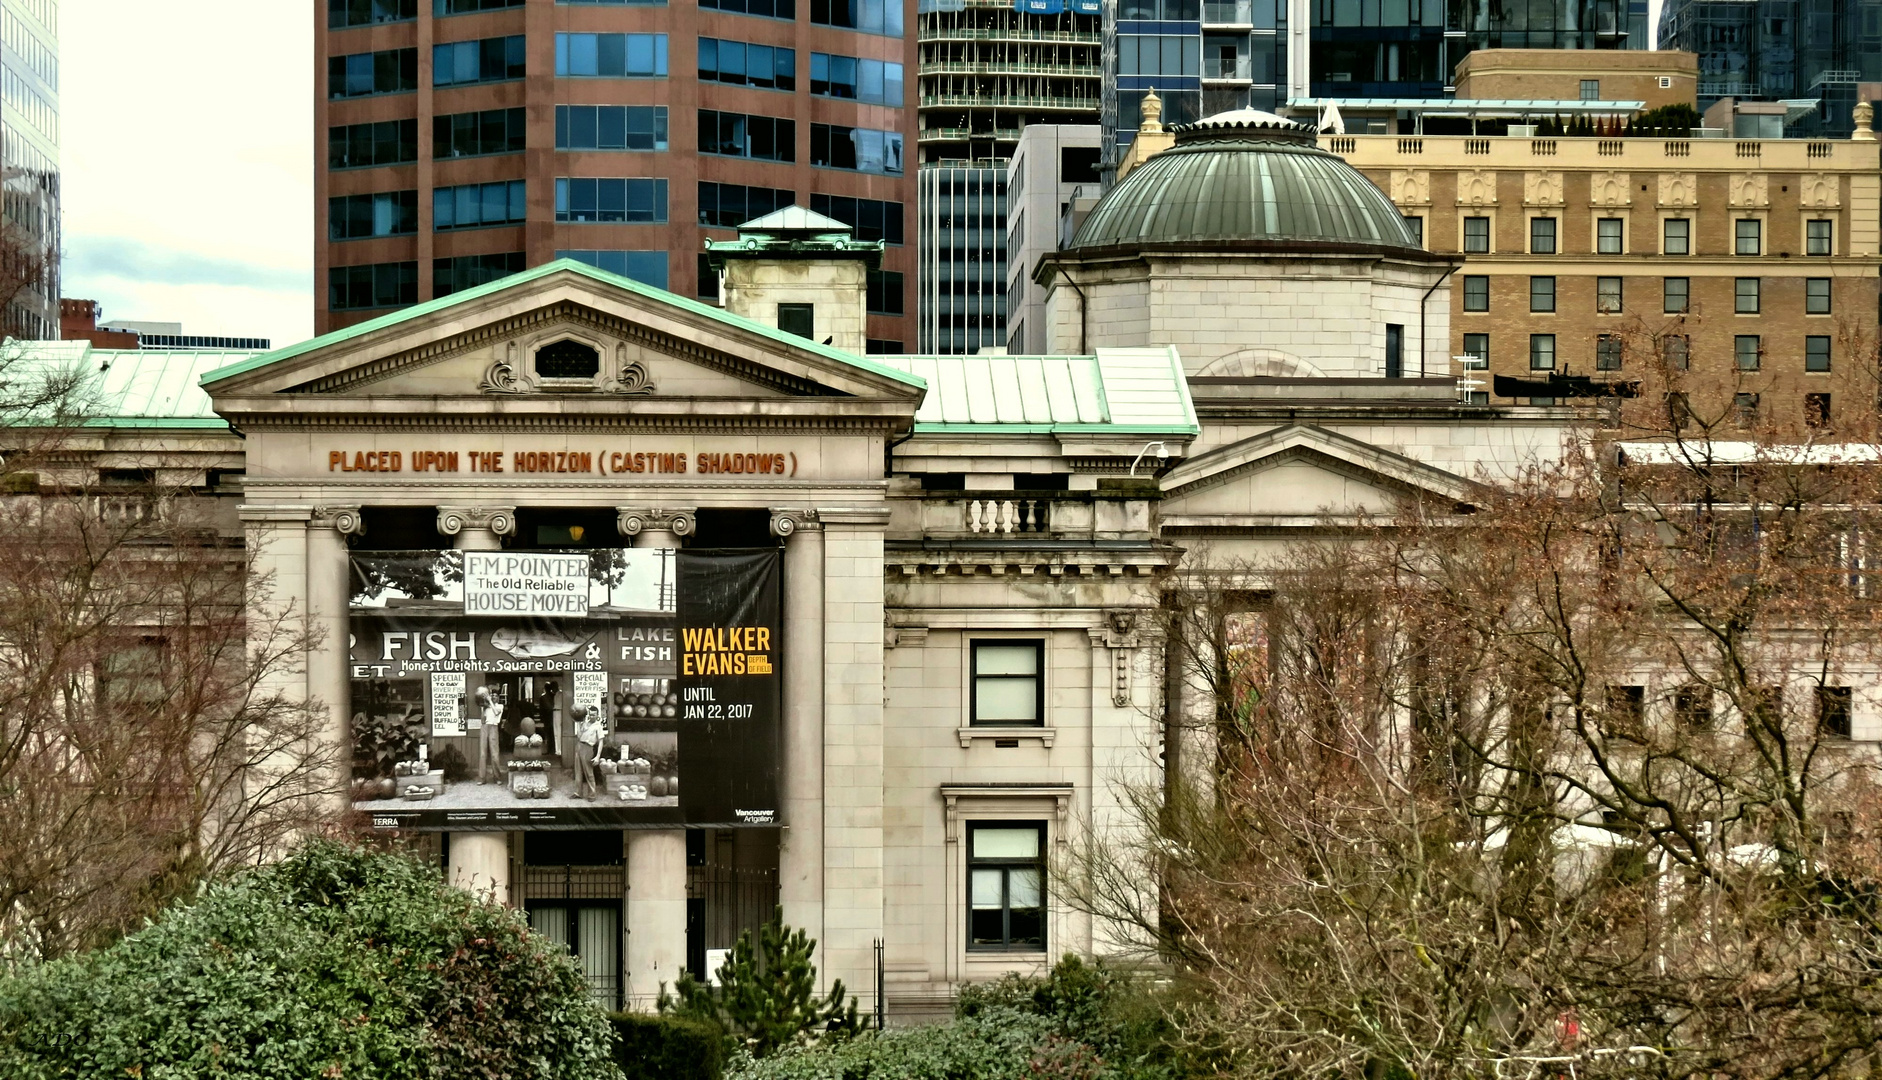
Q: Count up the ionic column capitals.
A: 4